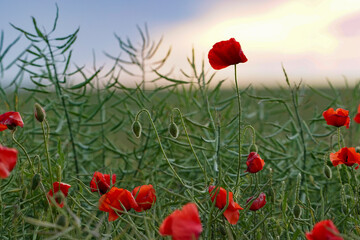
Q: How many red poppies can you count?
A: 15